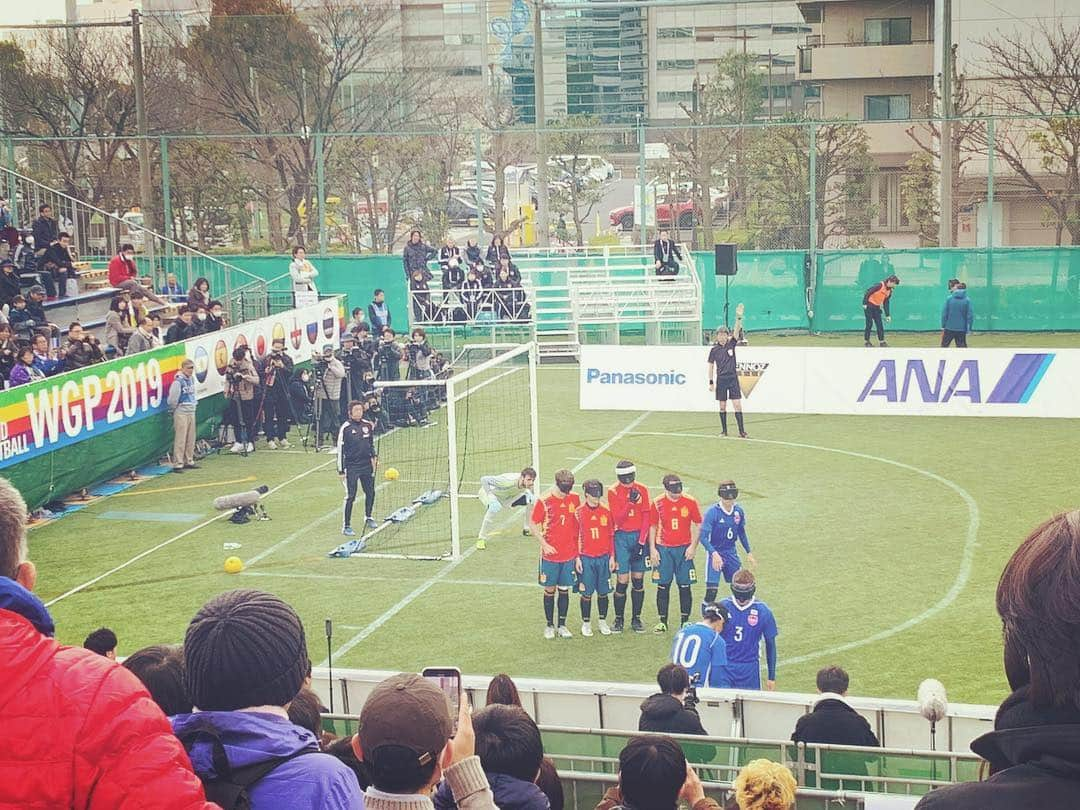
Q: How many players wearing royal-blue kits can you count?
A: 3